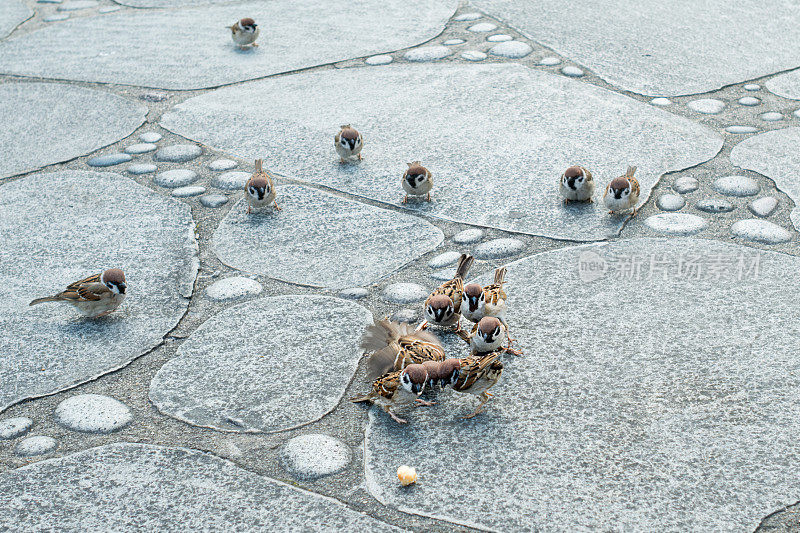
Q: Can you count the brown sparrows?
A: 13